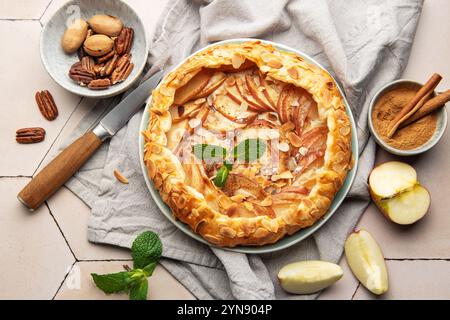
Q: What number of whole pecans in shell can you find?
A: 3